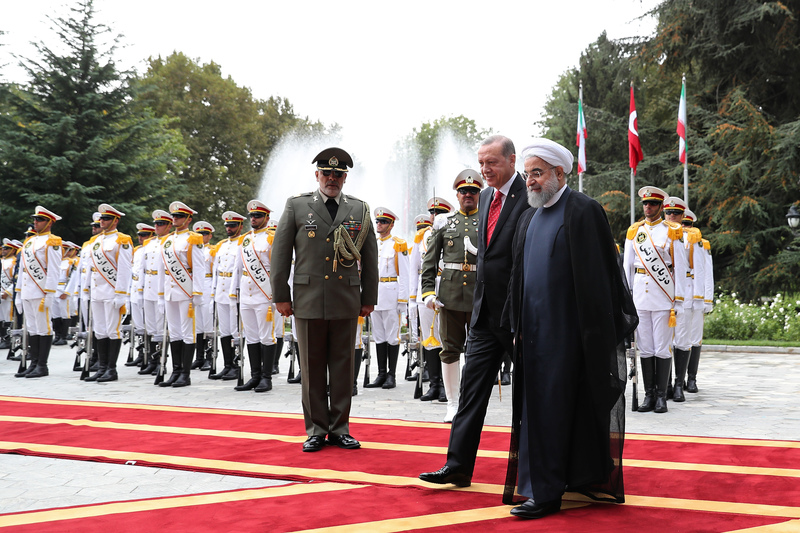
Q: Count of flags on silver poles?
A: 3